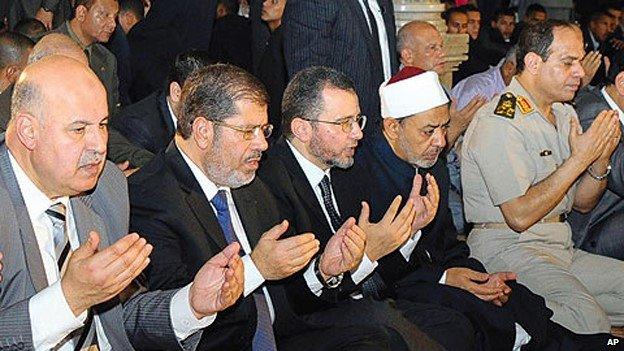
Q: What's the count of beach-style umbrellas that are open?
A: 0